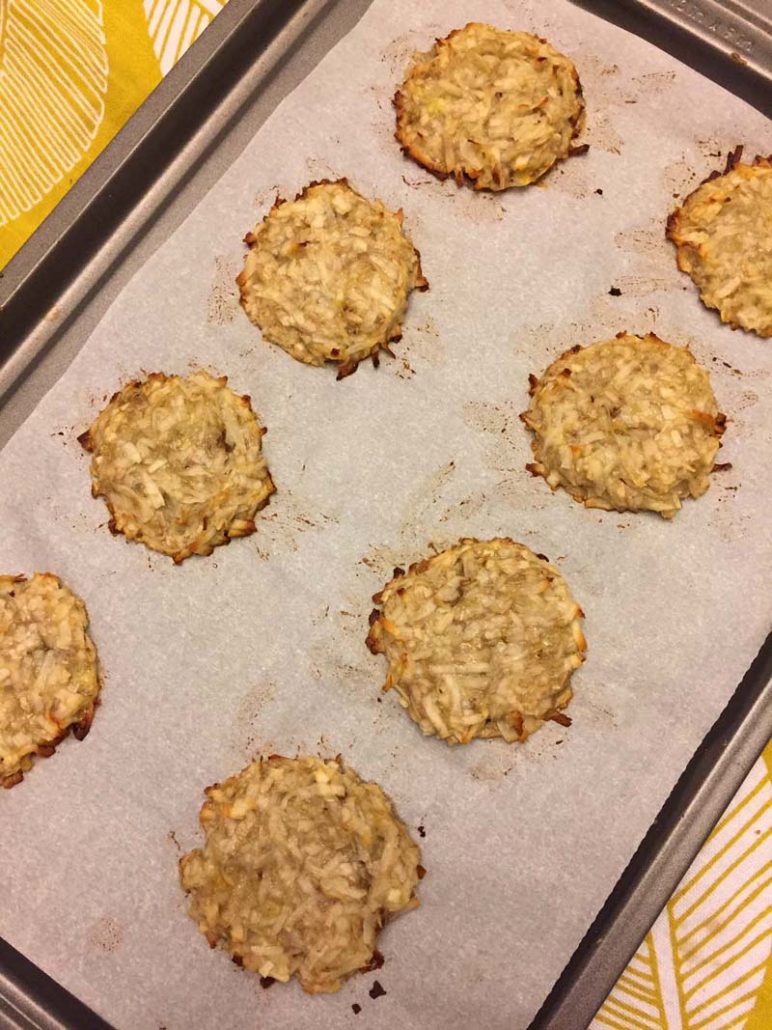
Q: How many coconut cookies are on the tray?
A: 8